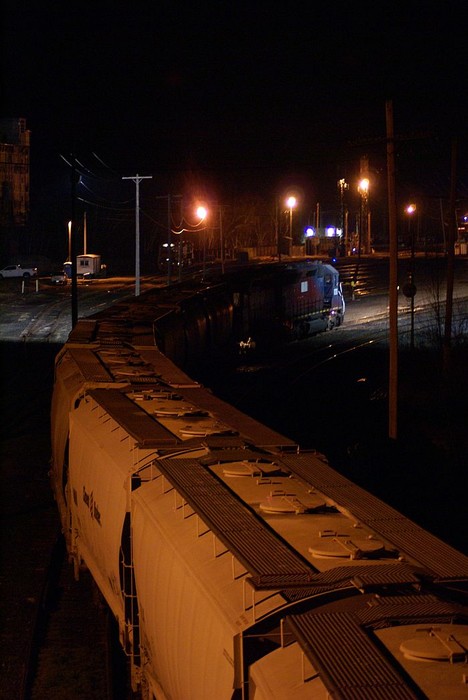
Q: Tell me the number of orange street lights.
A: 4